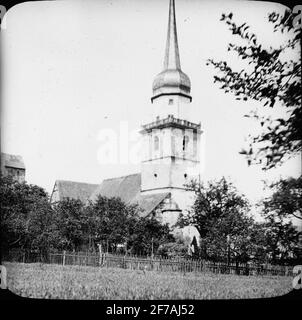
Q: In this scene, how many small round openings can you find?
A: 2